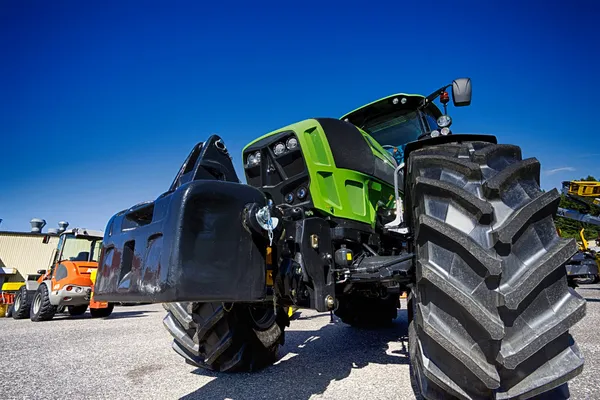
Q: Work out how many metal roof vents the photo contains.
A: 2